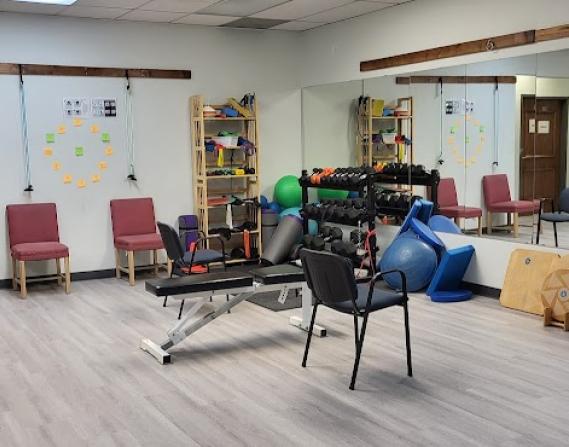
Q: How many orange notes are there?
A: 10